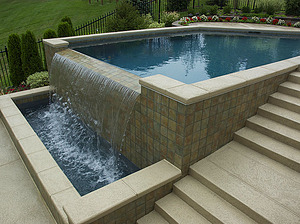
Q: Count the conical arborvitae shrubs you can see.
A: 5